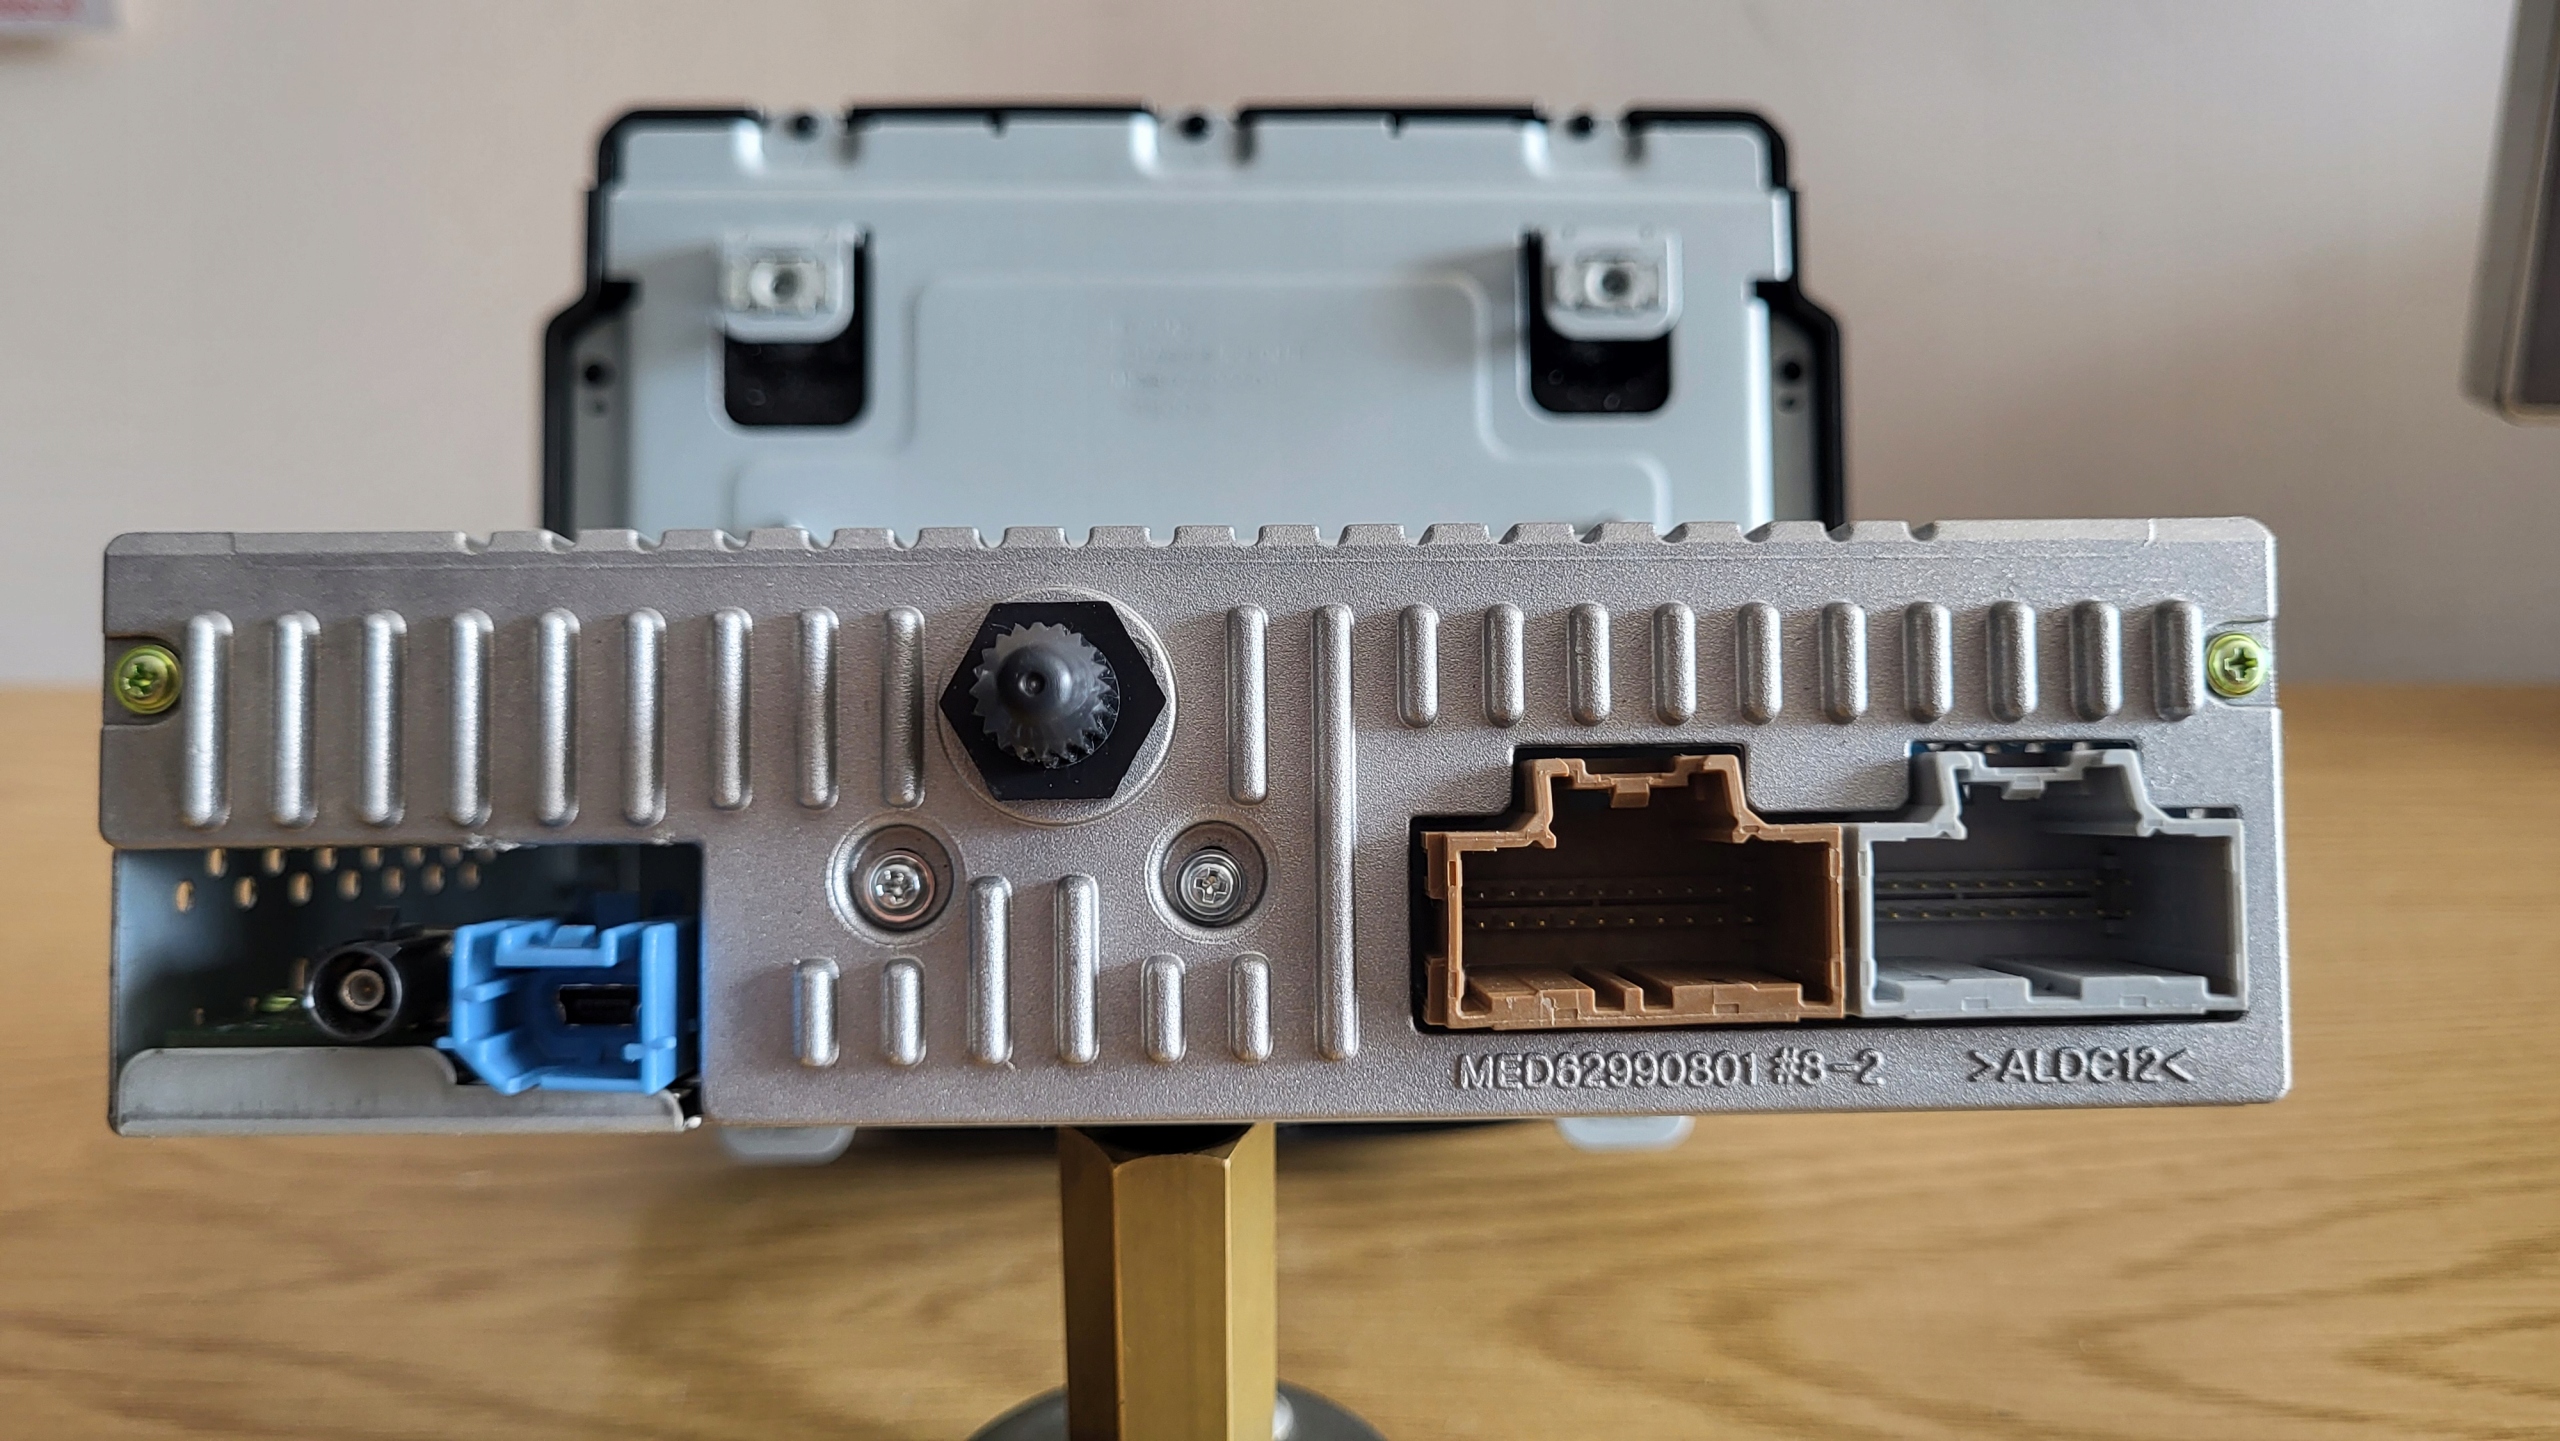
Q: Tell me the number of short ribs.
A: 14